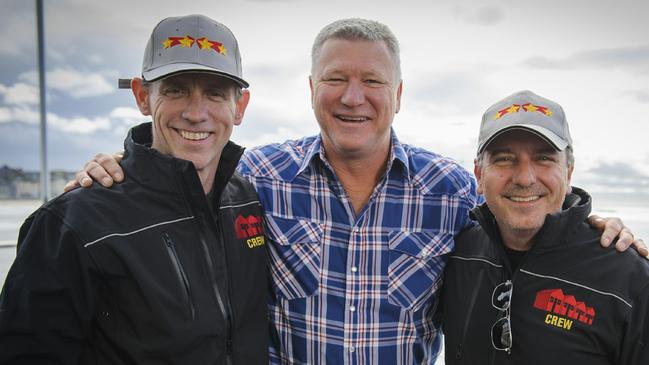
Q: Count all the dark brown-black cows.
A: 0